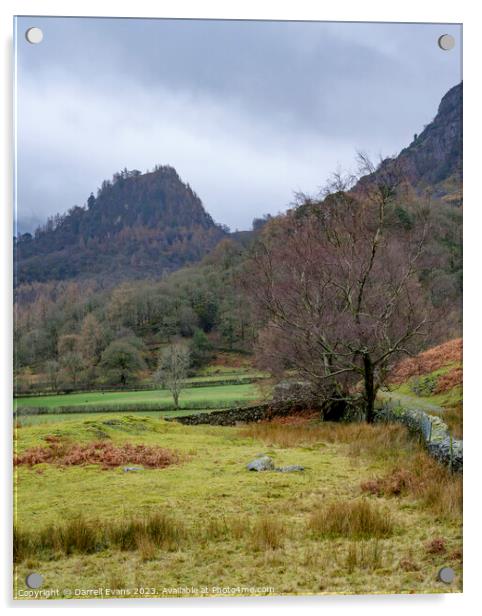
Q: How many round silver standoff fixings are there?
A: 4